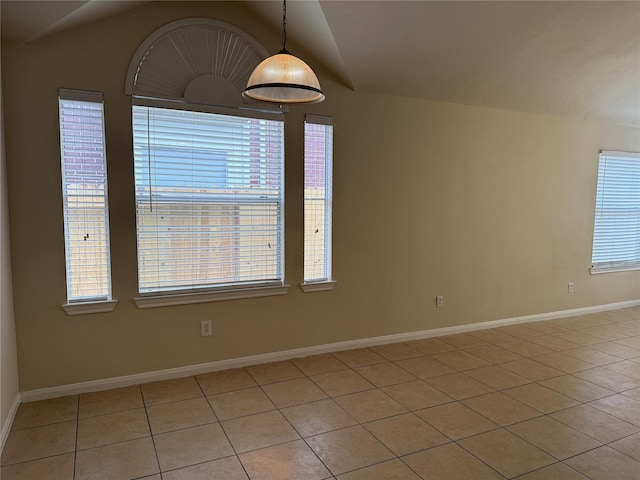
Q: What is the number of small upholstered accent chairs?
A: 0